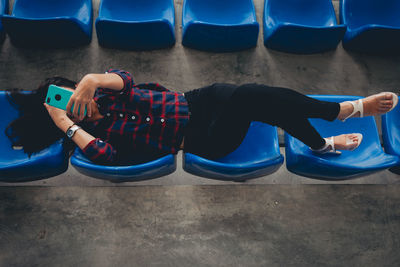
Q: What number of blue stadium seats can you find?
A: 11